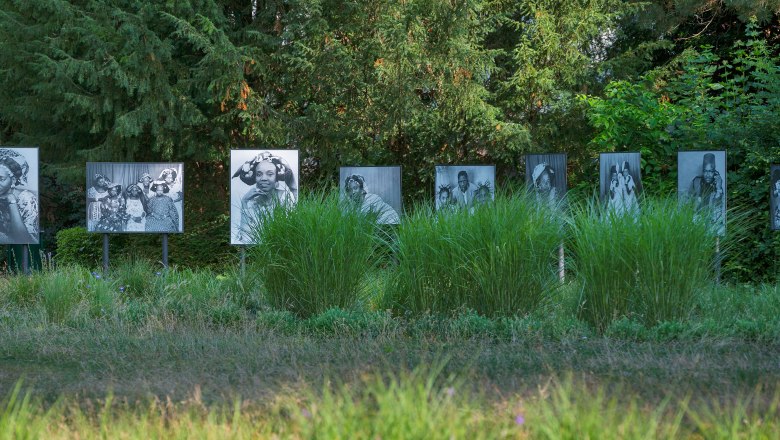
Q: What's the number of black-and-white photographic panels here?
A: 9